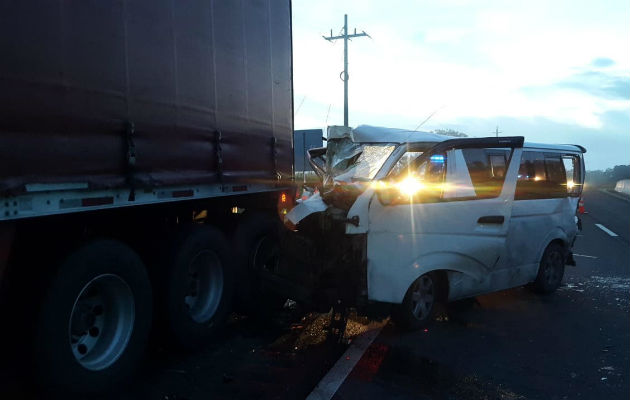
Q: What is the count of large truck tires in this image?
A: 3